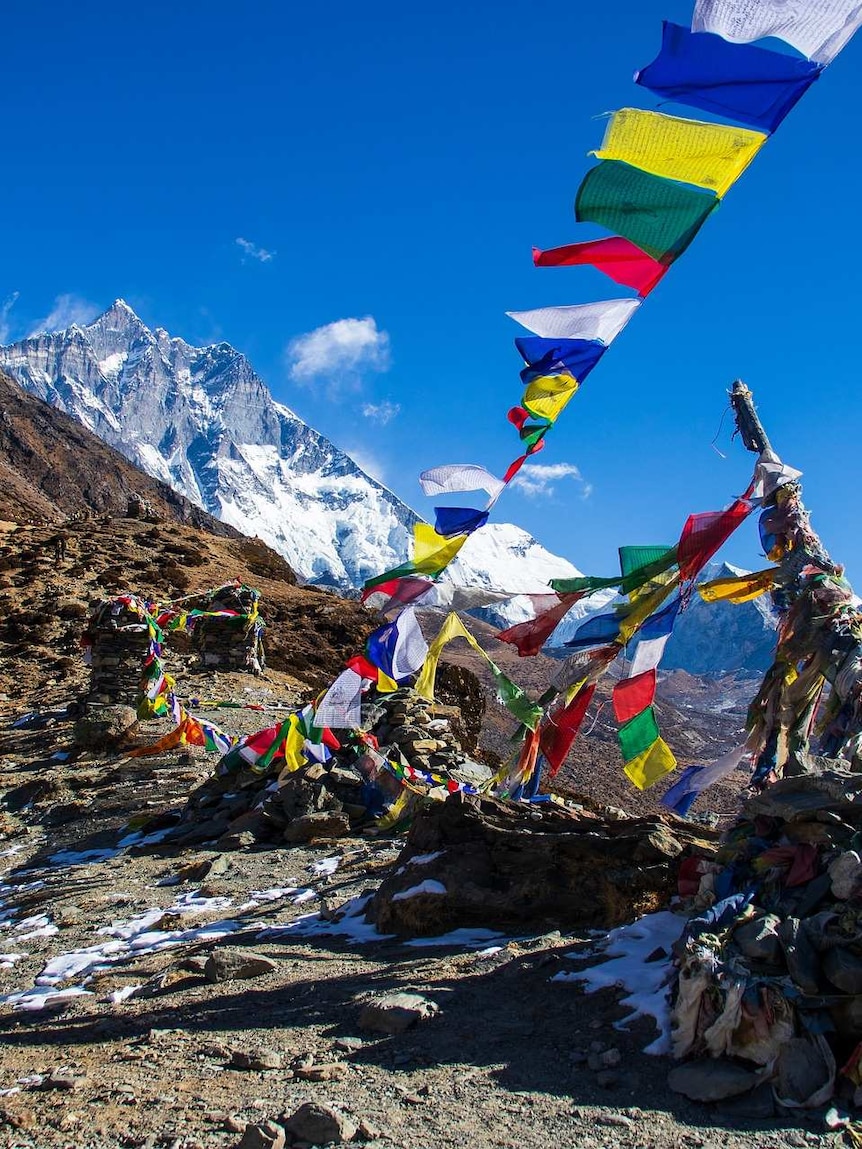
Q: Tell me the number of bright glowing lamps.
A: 0